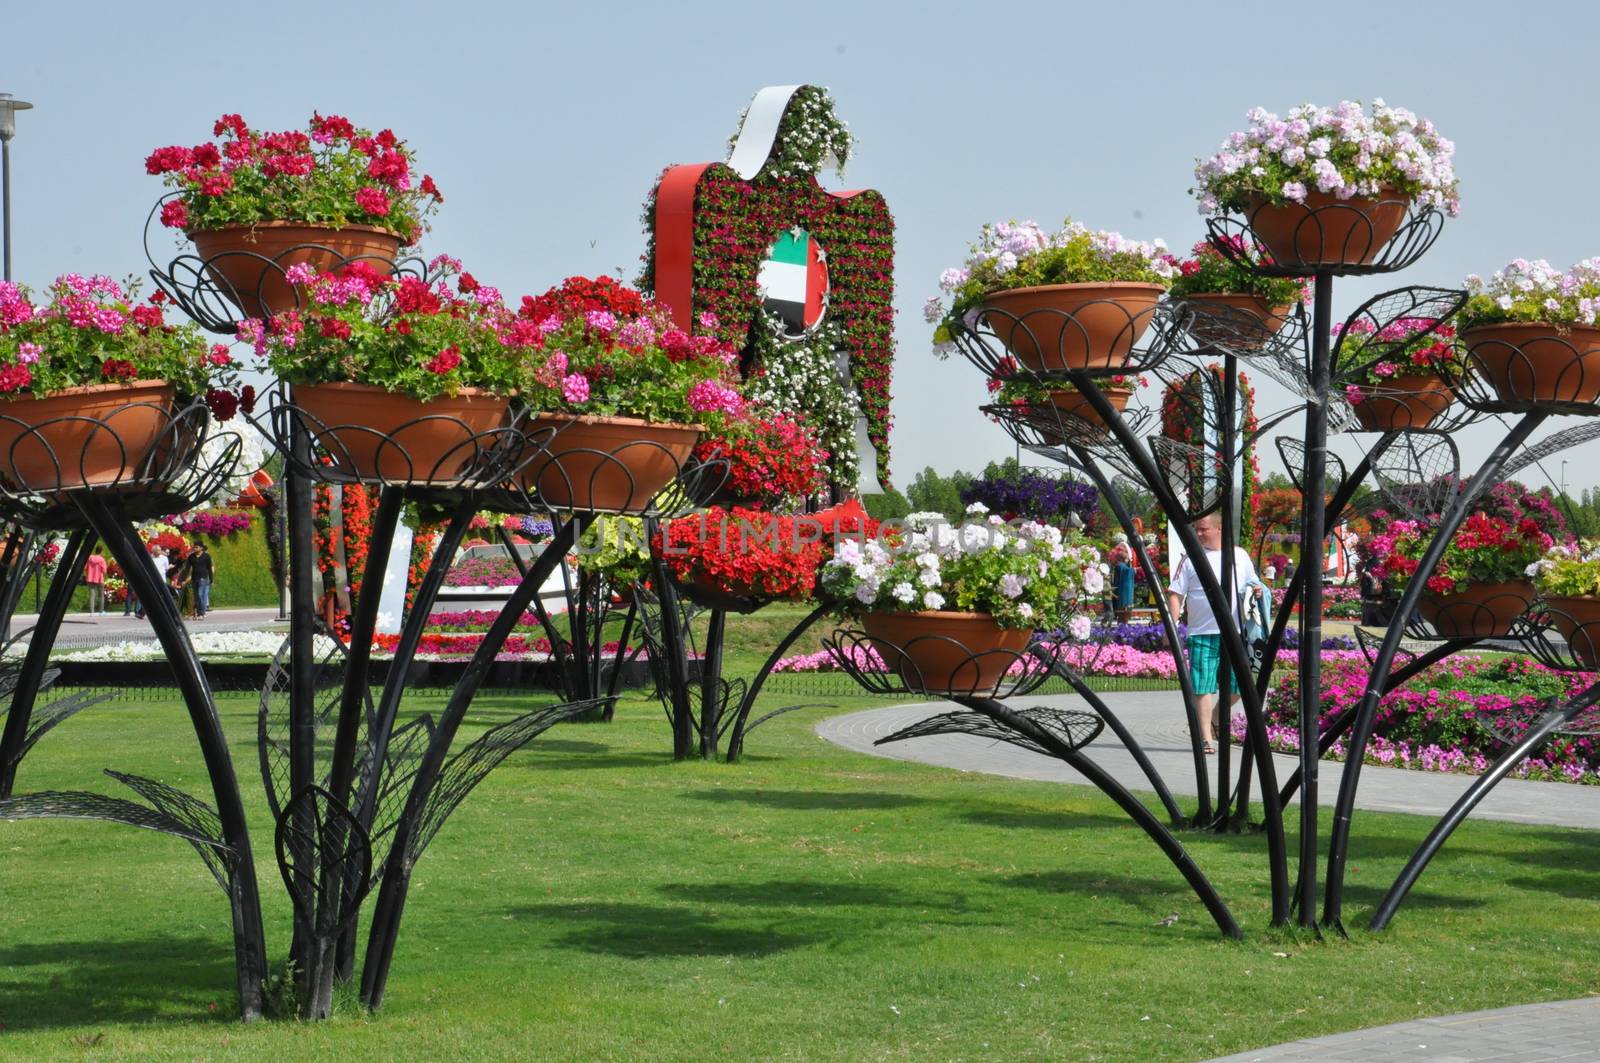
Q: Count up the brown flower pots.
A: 13